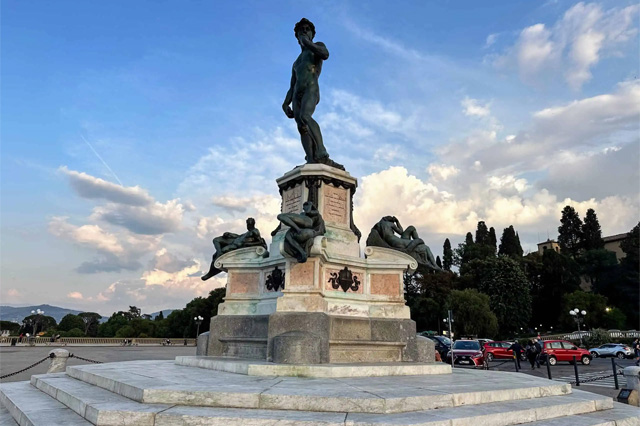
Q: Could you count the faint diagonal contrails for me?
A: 1